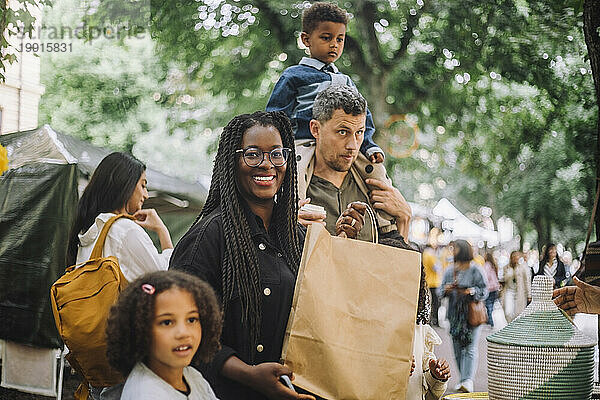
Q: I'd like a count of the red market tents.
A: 0